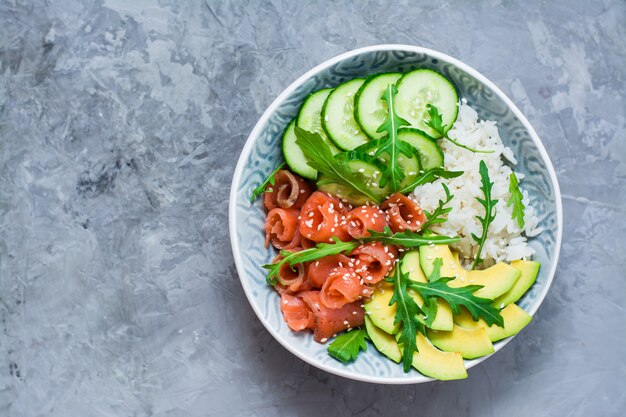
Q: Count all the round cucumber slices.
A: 8